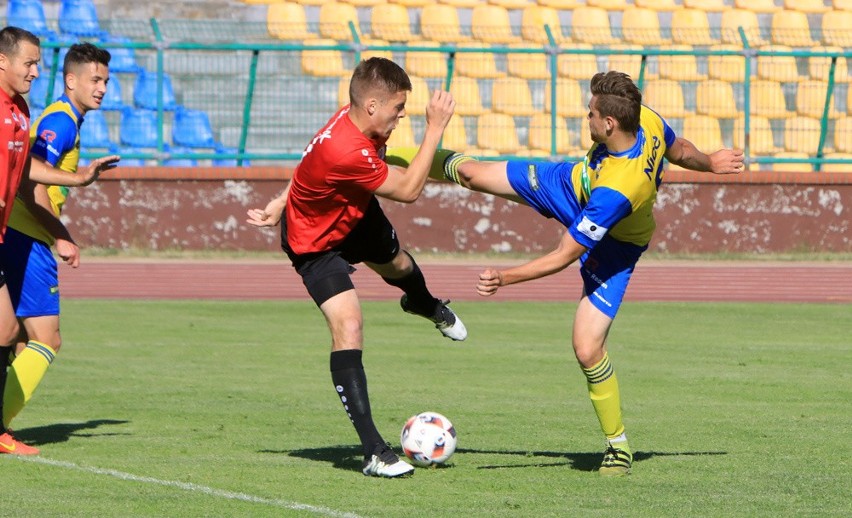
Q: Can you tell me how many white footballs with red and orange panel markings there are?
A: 1